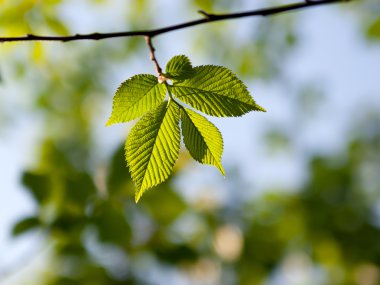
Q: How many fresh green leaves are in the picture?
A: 5